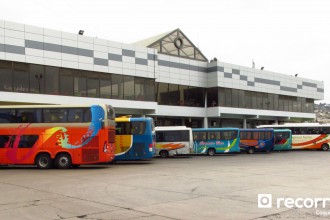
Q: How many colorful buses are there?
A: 7